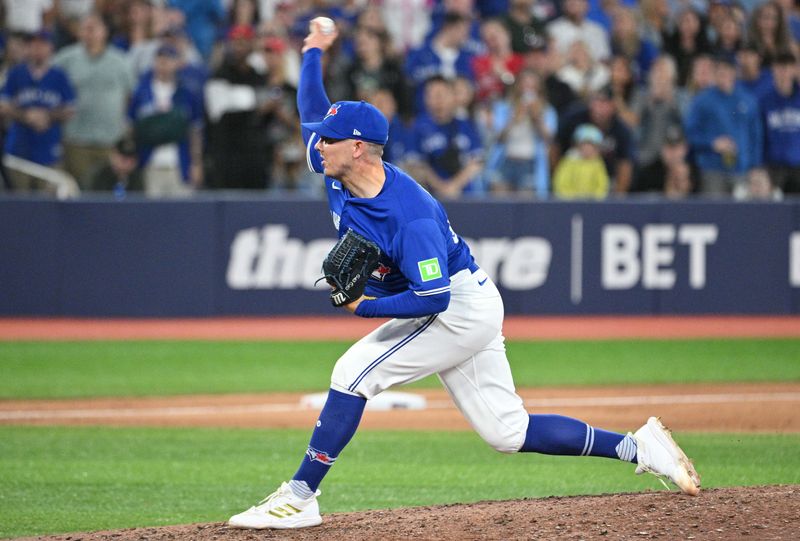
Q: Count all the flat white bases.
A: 1